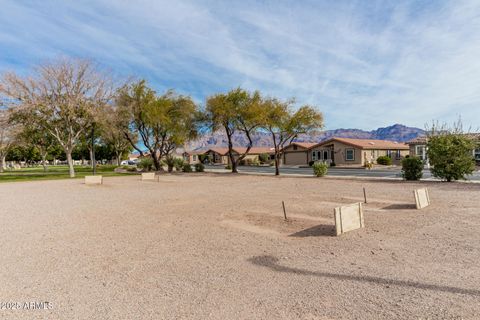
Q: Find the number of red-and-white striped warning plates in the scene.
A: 0